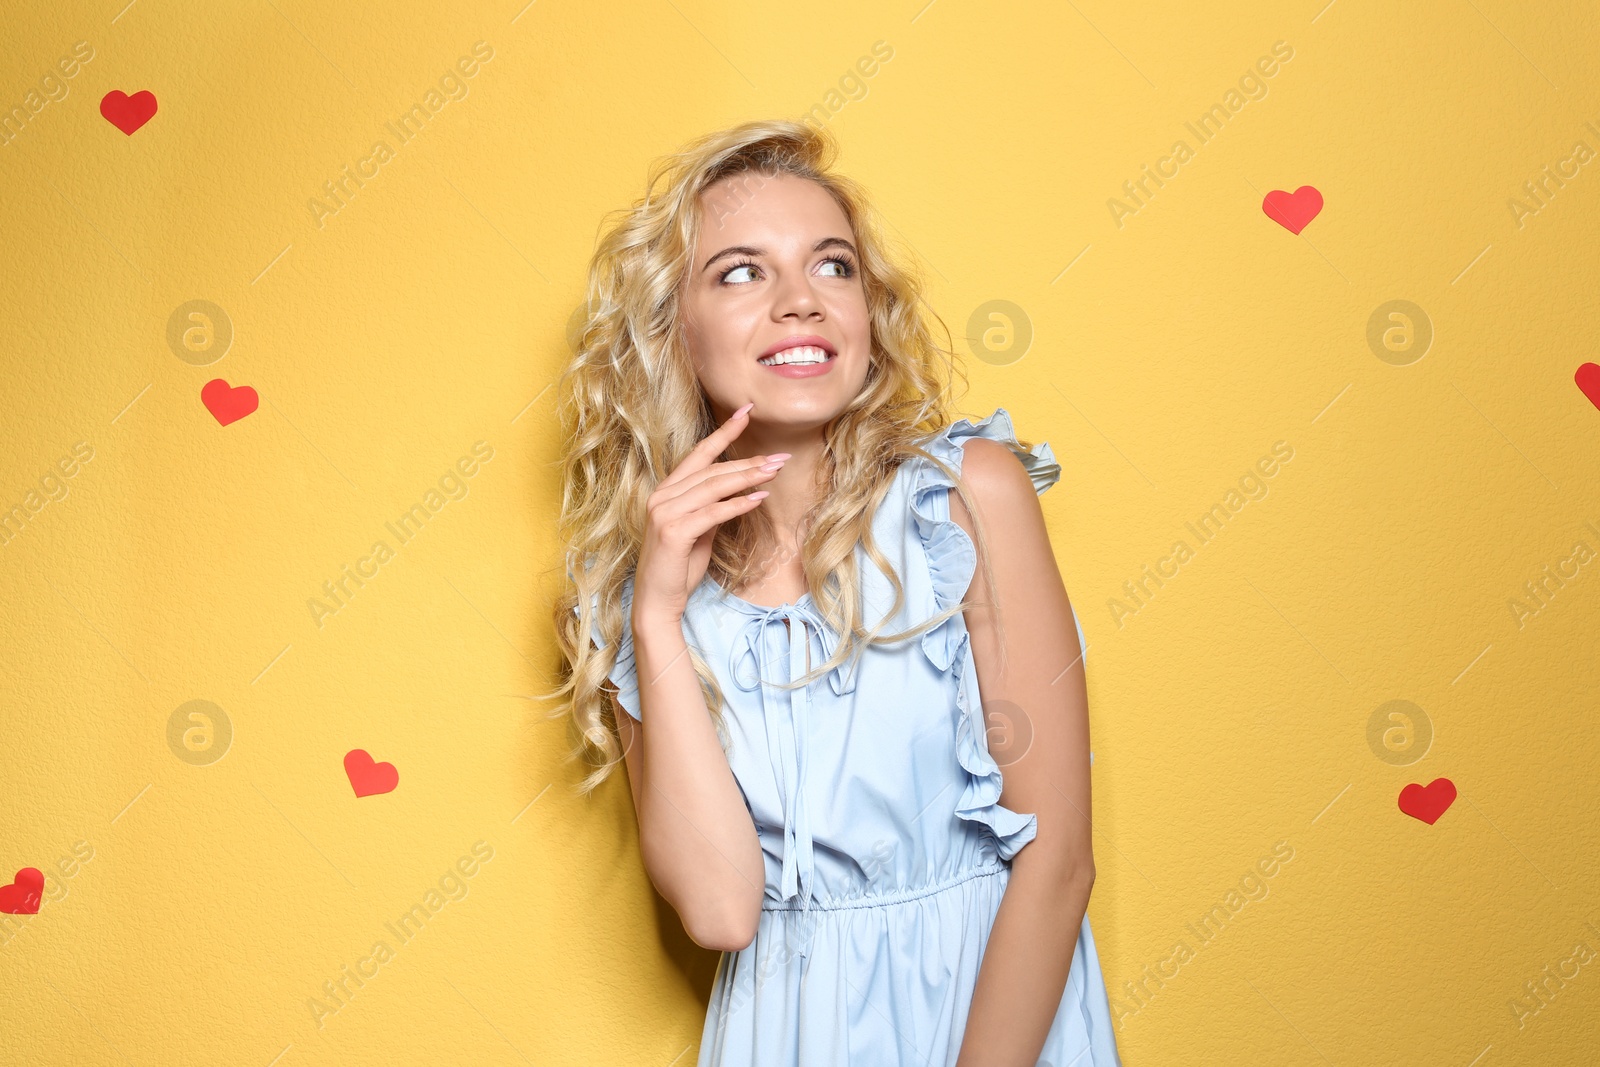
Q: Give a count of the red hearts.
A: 7